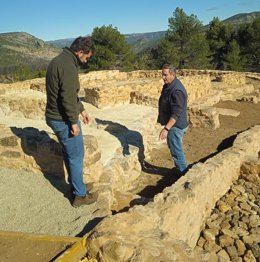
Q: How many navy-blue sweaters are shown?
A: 1